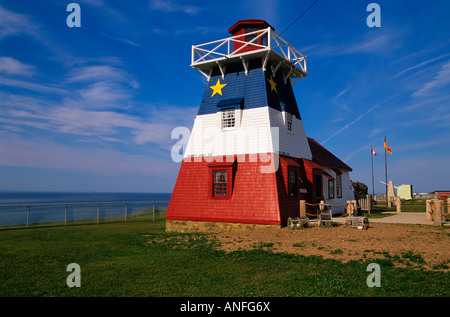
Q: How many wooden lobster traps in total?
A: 3